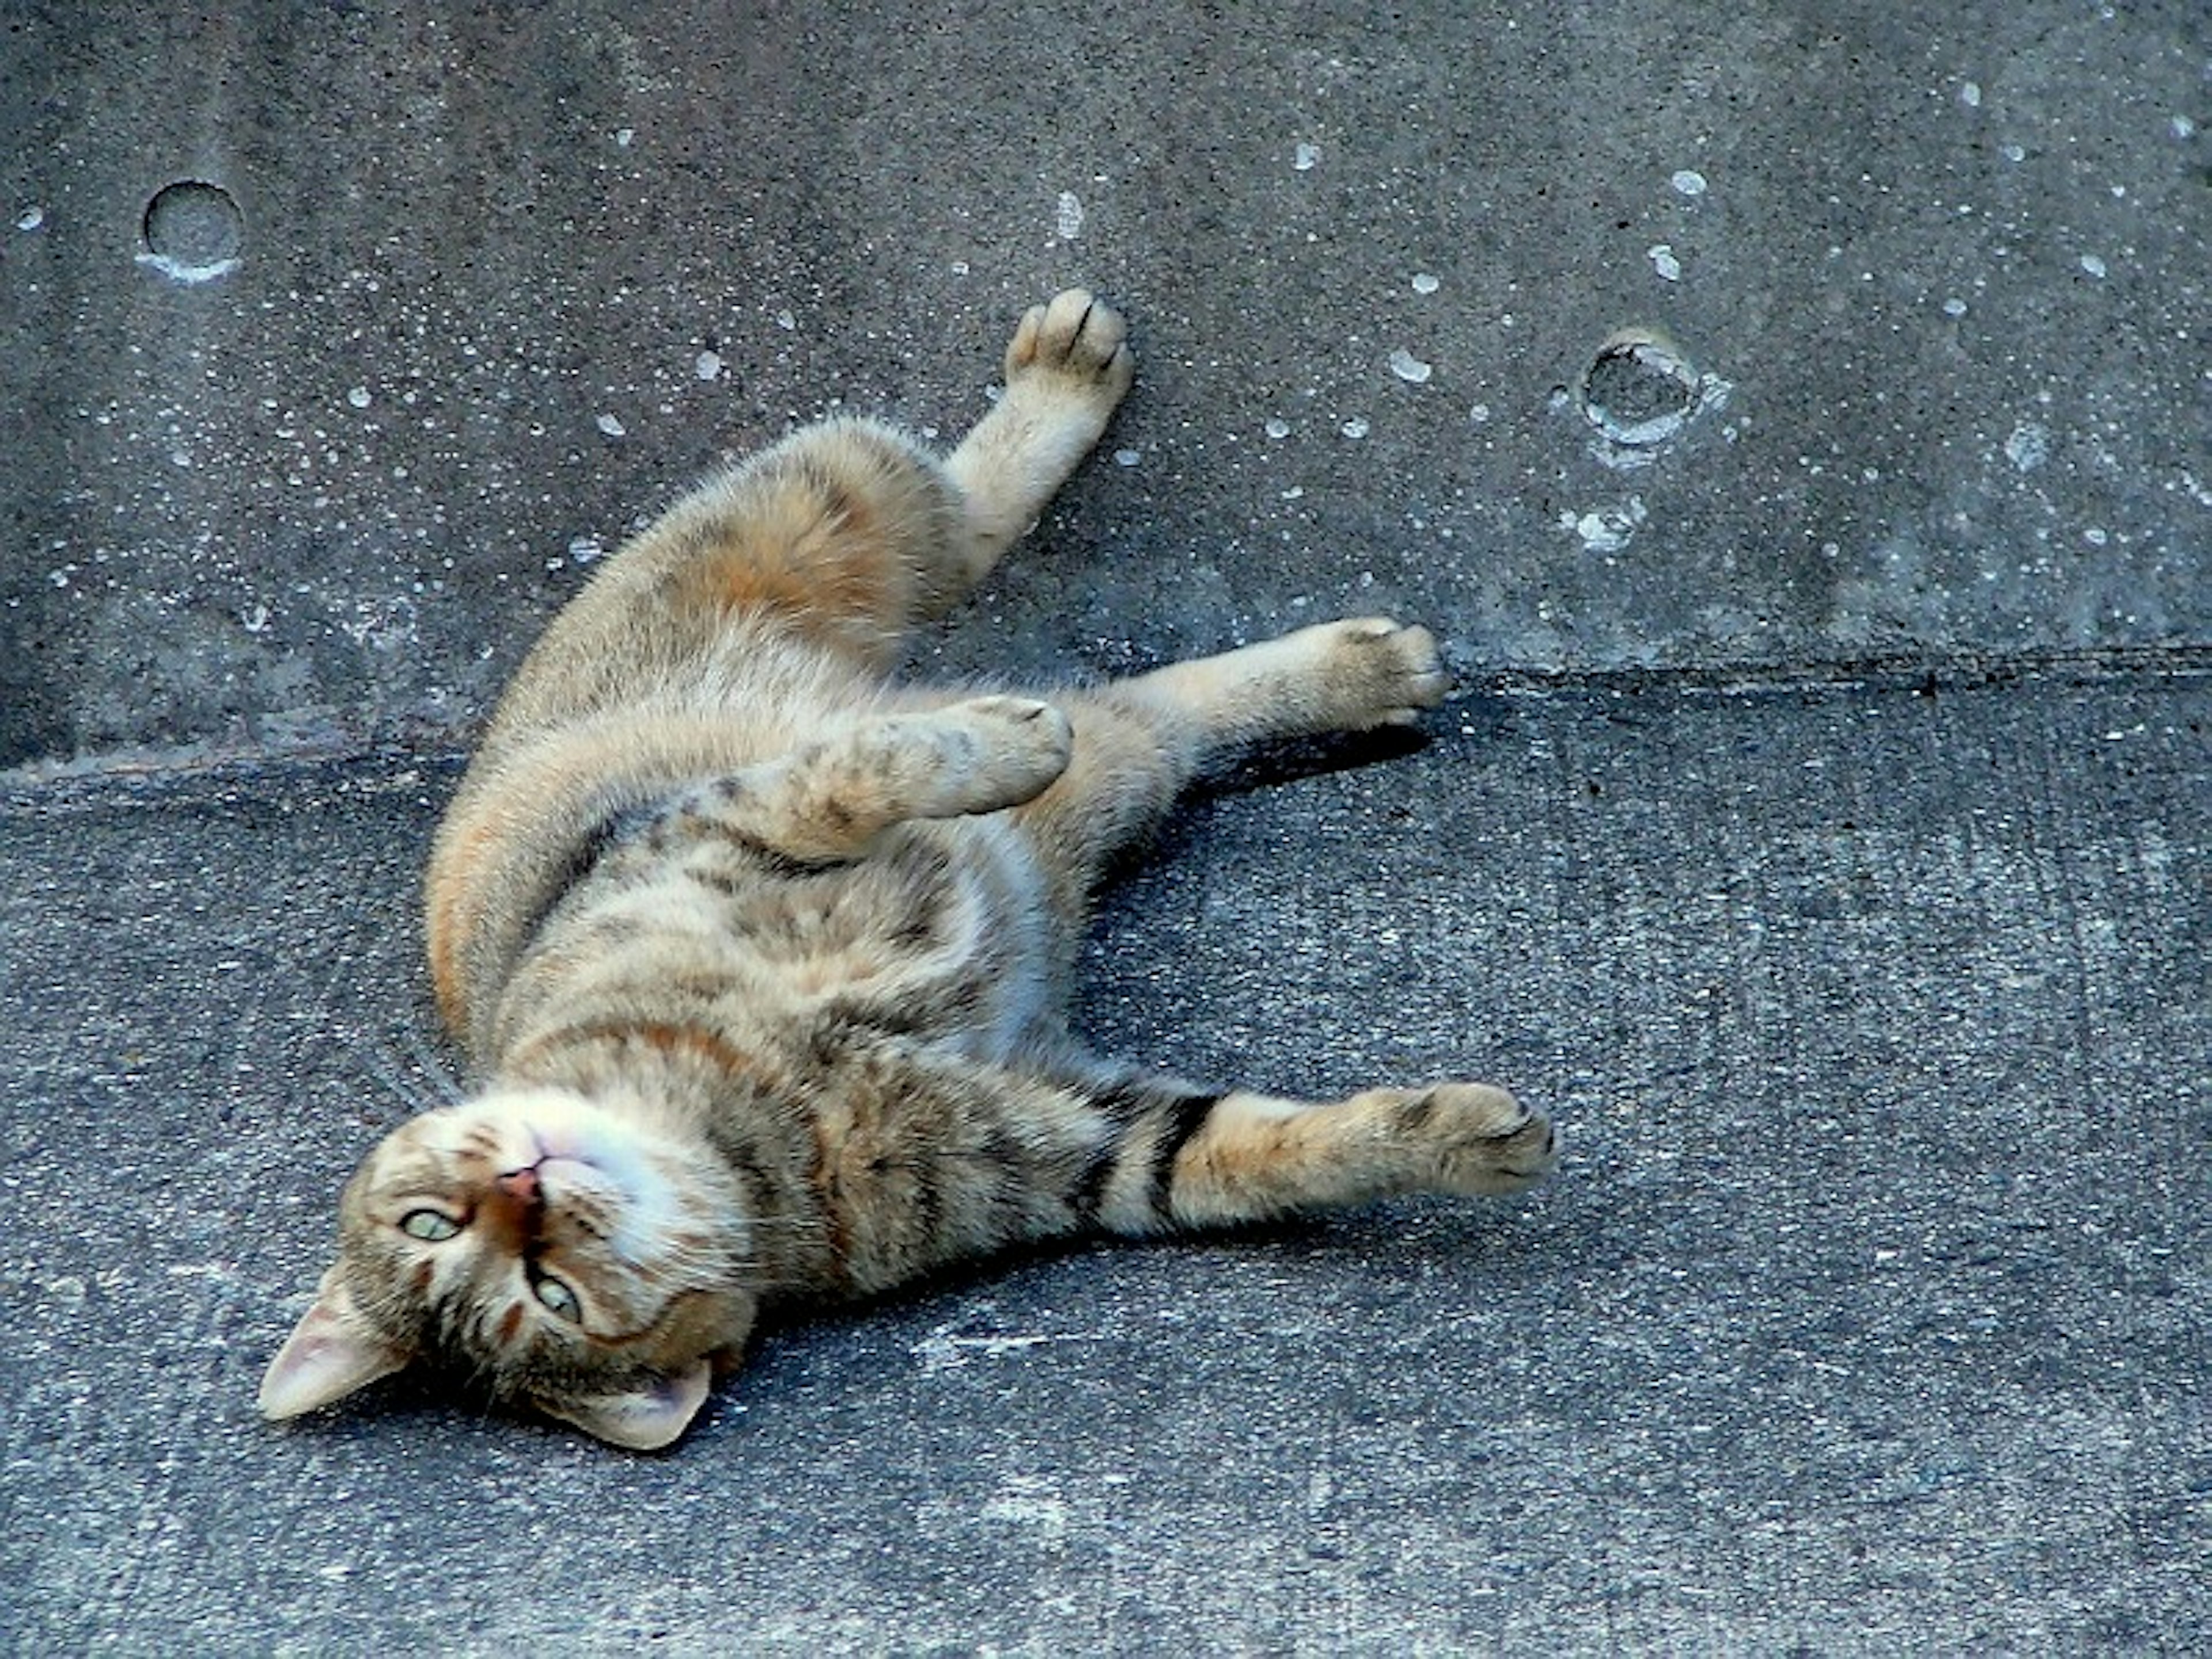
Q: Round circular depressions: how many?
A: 2